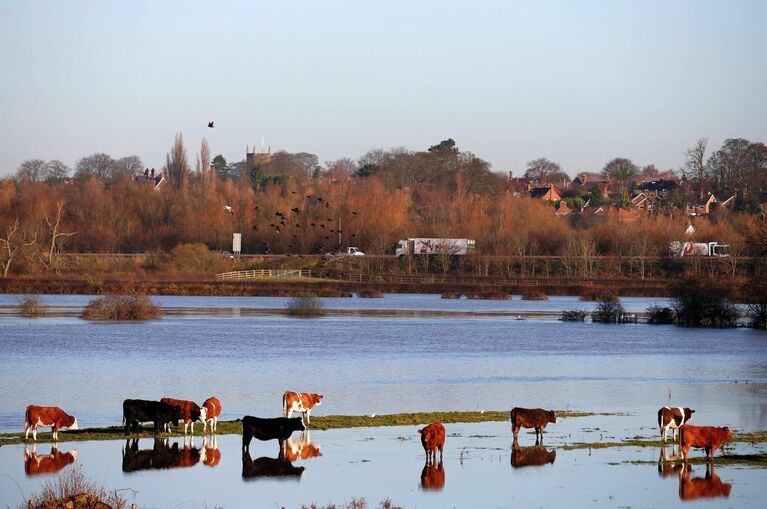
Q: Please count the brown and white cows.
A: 5